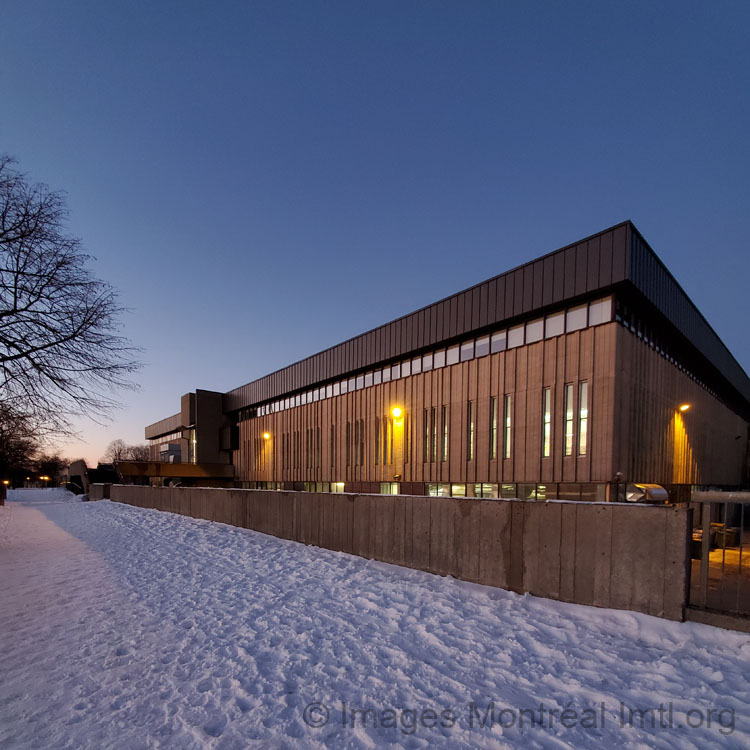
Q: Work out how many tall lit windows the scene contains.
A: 9